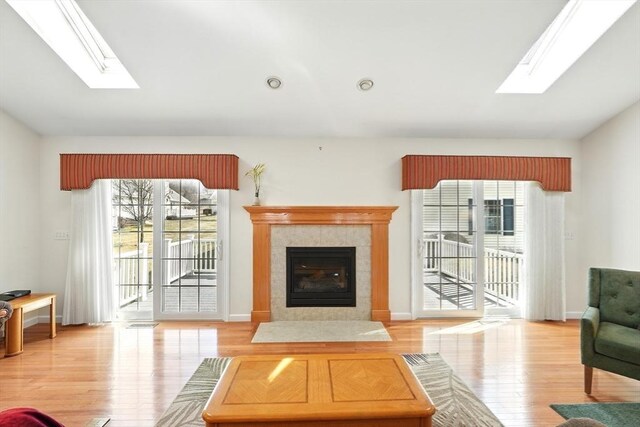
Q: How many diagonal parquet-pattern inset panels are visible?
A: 2